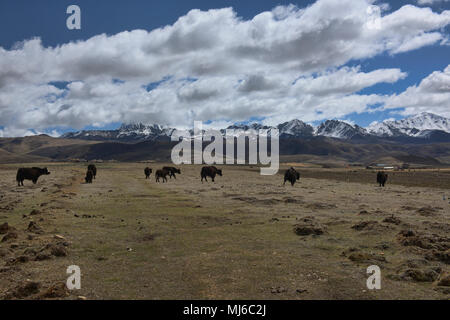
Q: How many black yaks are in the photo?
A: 9